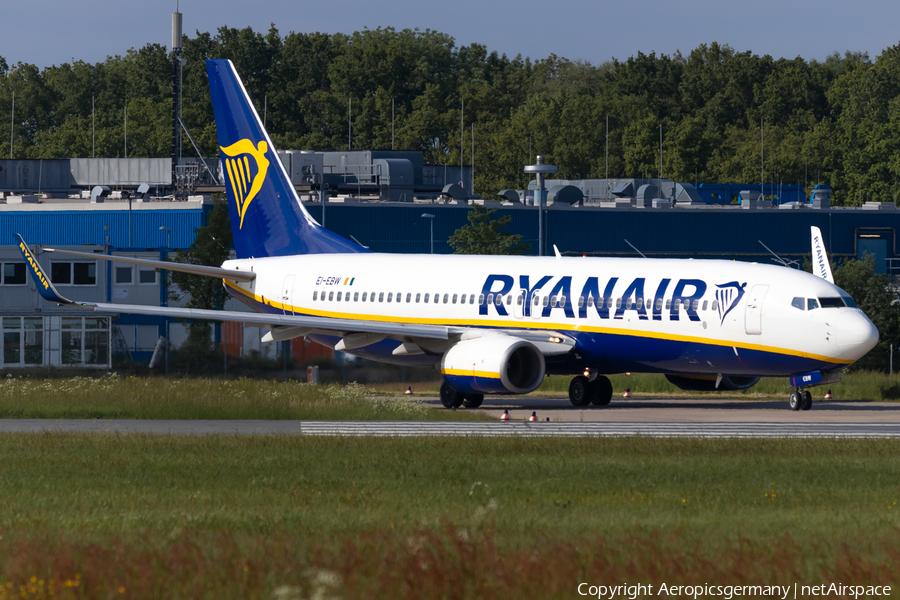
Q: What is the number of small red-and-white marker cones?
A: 5